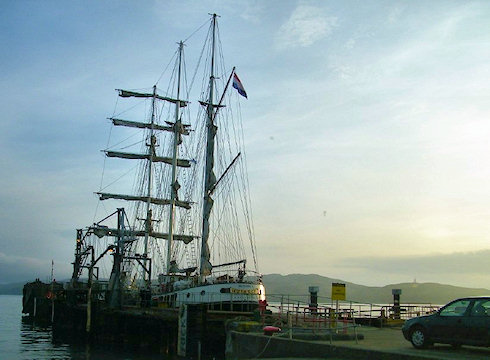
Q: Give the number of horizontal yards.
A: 5